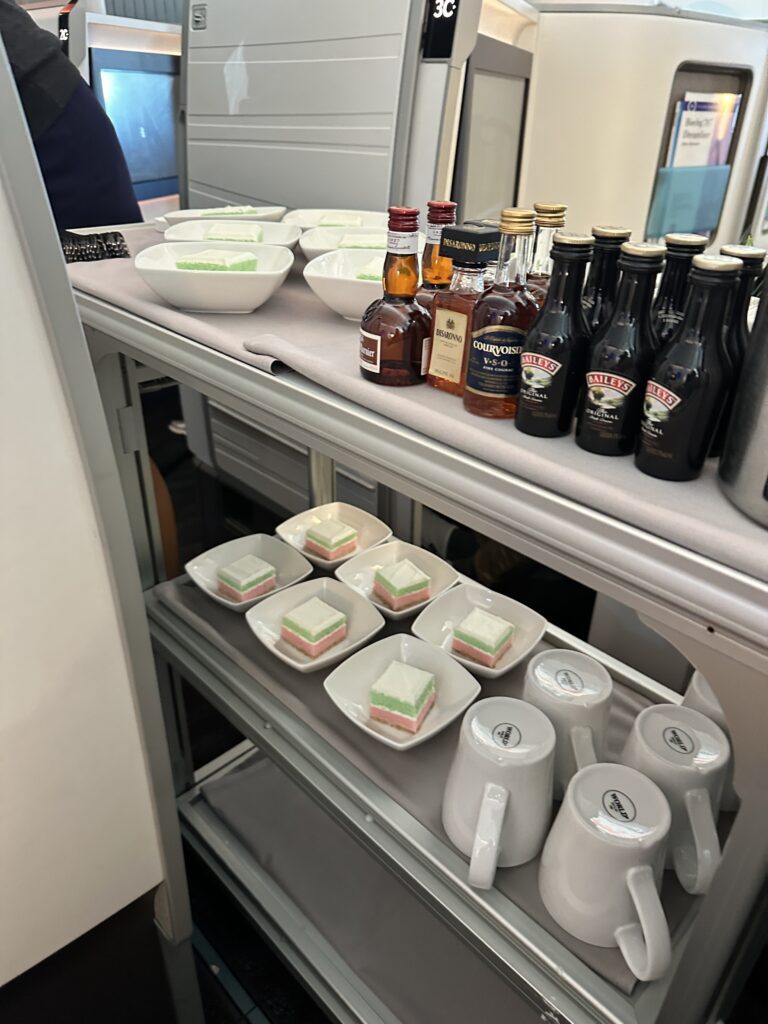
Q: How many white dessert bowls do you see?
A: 12